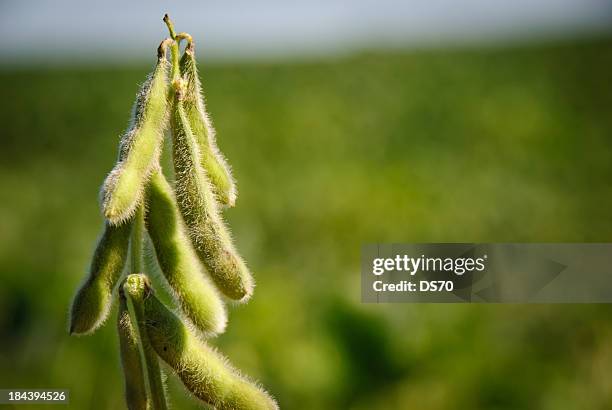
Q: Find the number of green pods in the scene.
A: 7